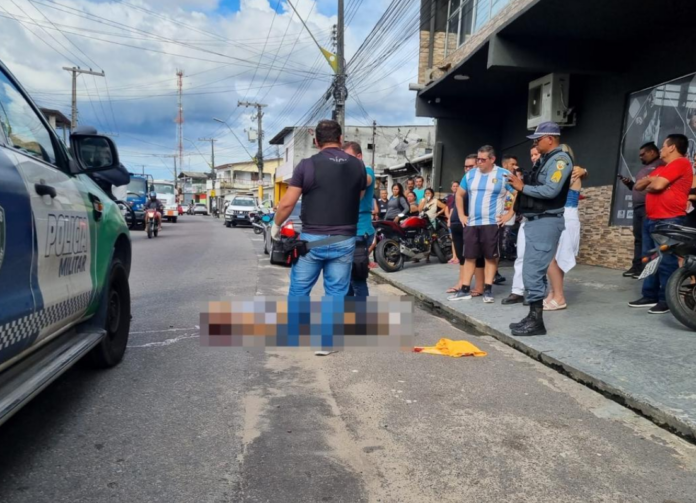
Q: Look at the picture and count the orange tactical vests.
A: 0